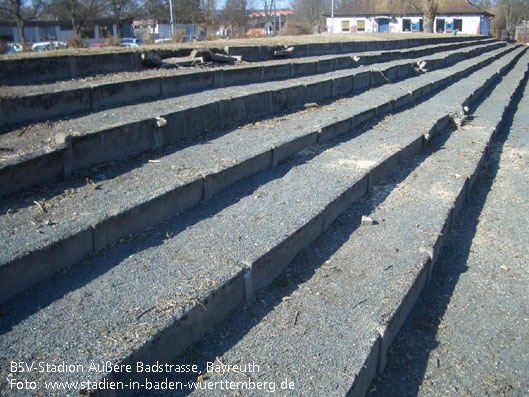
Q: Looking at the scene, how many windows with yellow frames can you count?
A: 2